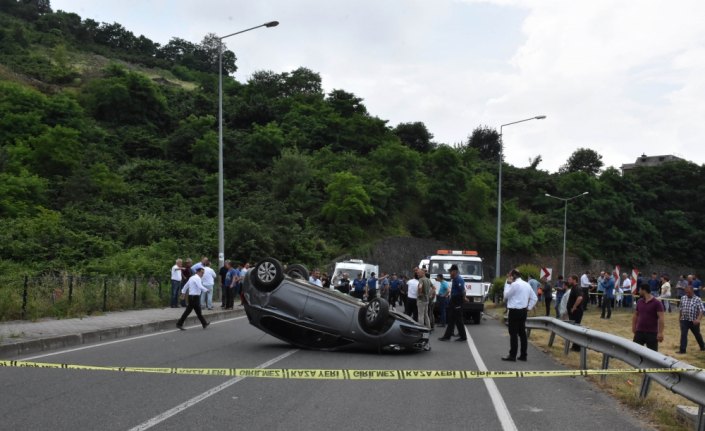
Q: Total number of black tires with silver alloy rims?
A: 2